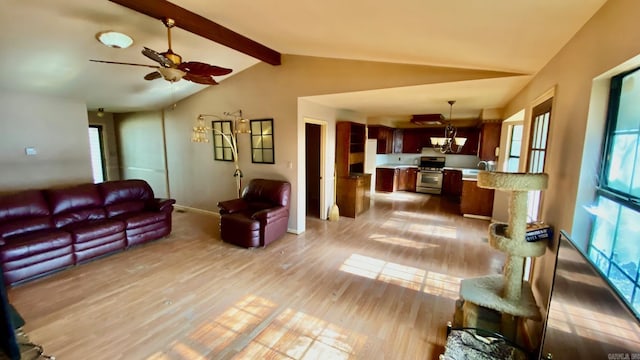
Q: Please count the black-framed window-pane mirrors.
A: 2